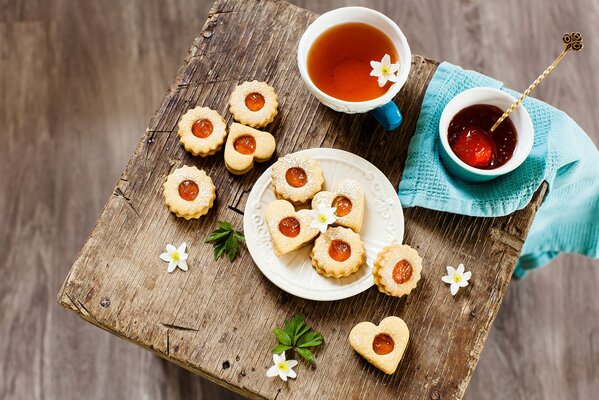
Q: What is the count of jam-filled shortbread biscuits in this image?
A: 10